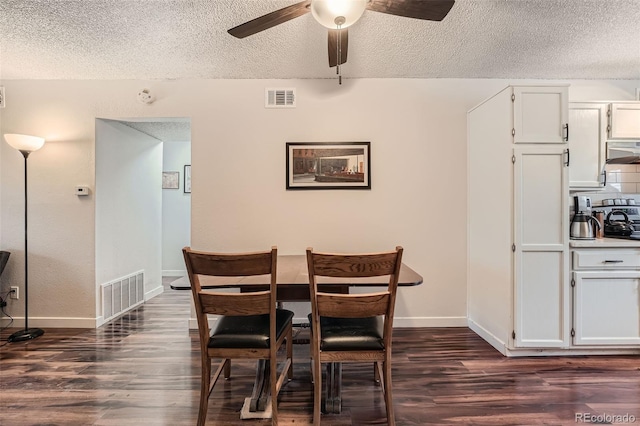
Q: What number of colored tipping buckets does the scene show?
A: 0